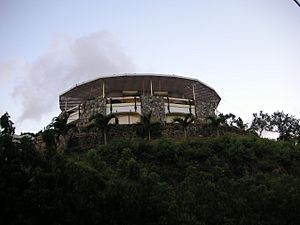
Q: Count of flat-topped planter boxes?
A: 0